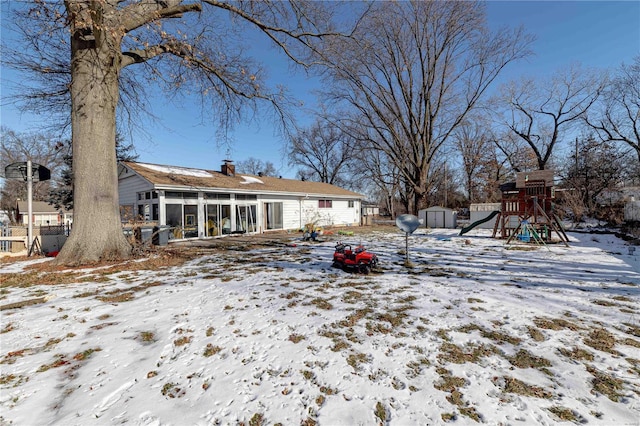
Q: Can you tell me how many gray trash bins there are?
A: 2